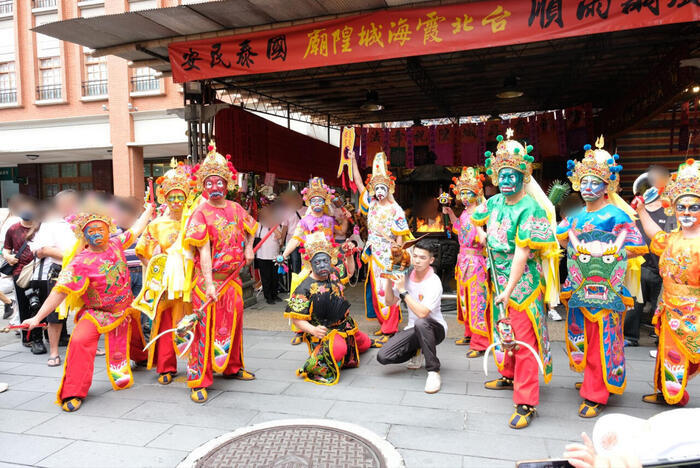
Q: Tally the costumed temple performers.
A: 10